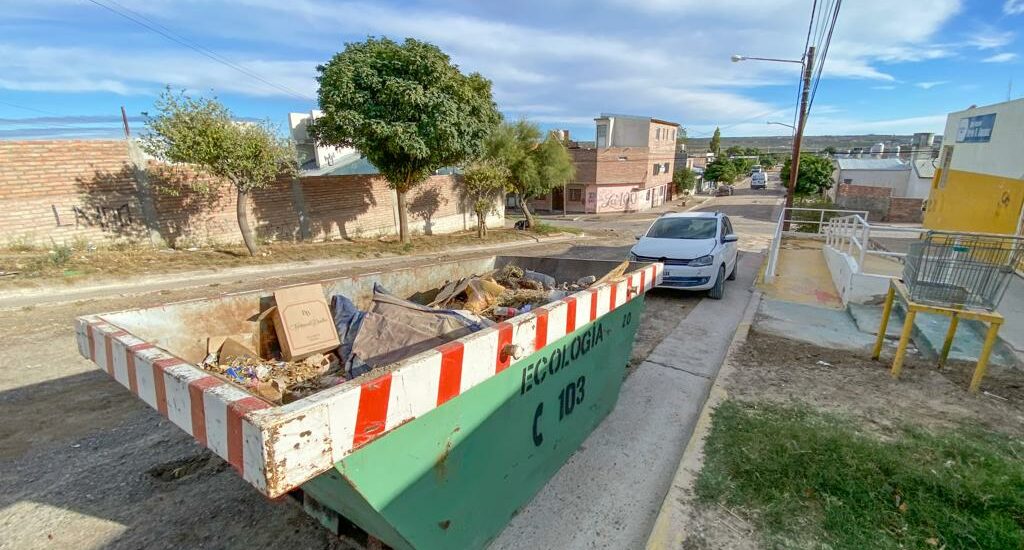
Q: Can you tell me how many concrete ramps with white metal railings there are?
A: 1